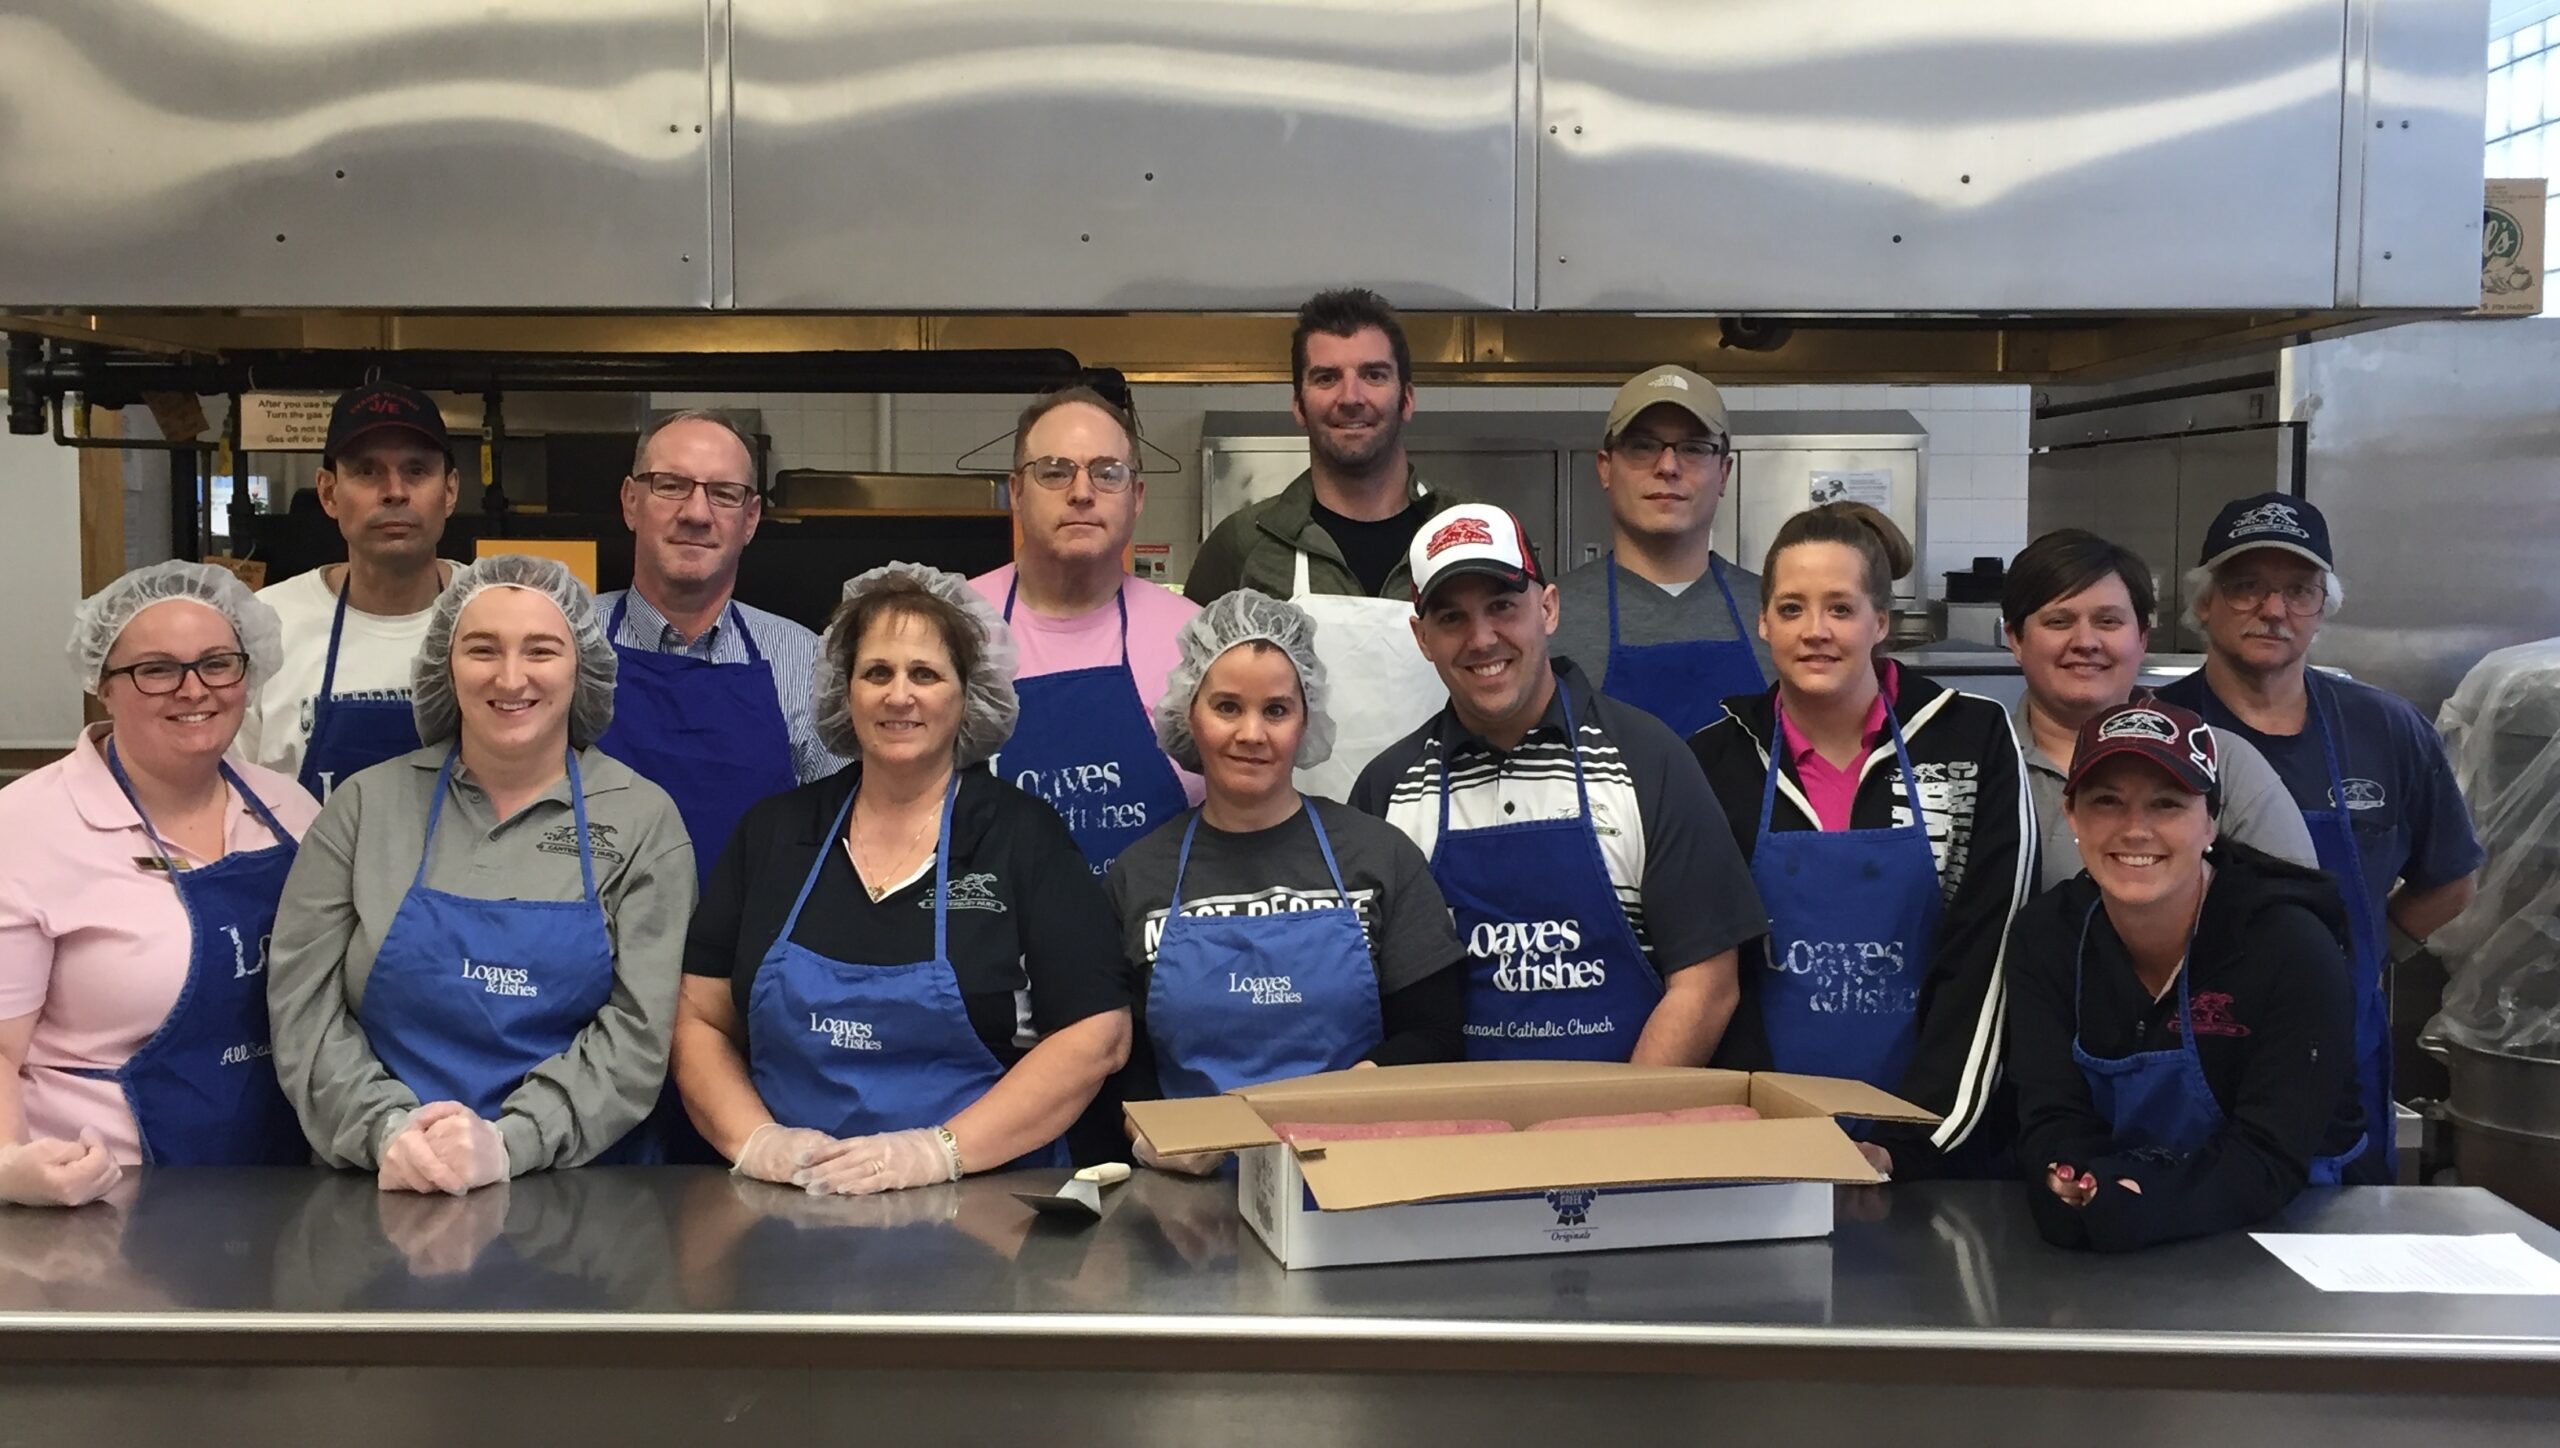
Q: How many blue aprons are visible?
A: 12